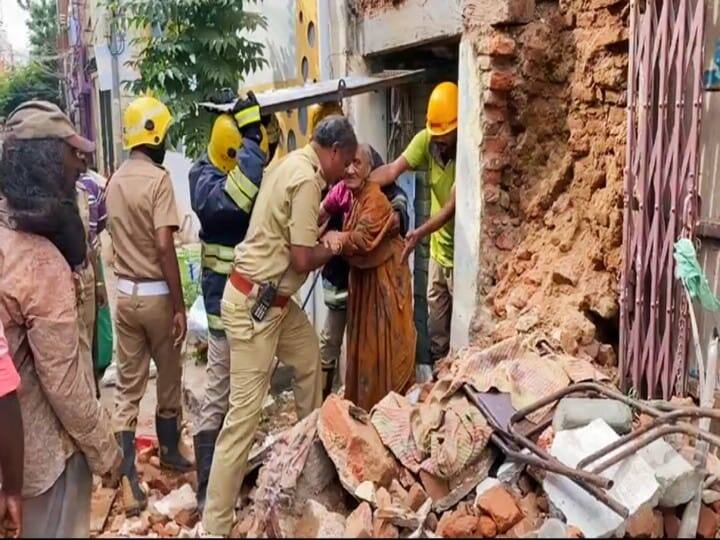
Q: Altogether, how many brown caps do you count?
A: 1